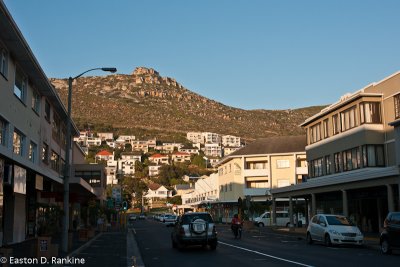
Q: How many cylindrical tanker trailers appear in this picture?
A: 0